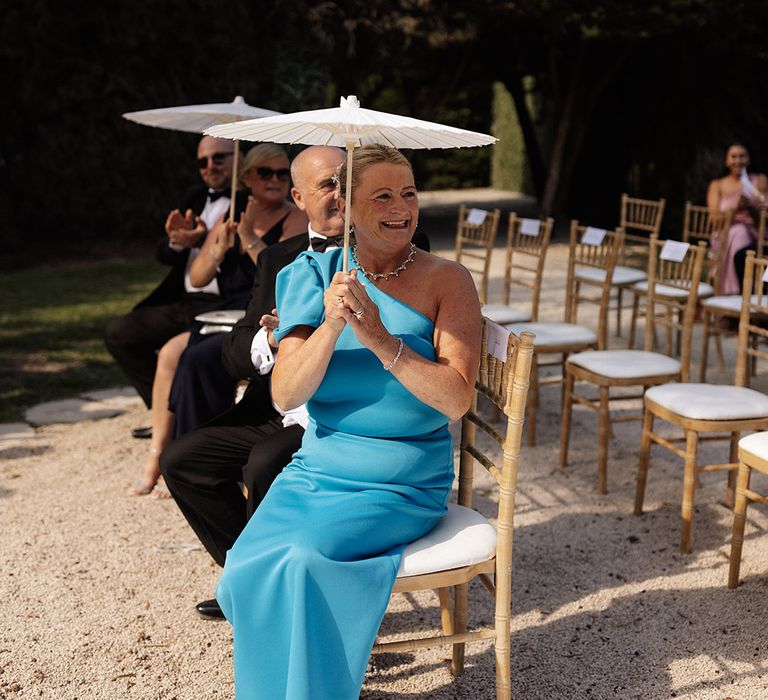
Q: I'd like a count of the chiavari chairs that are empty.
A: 9